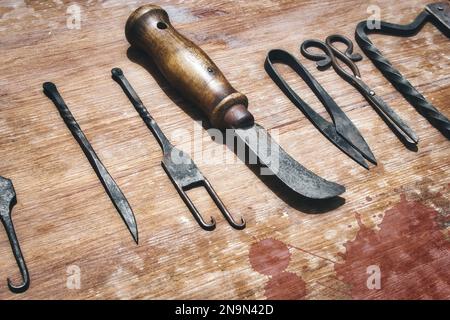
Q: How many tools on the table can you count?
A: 7